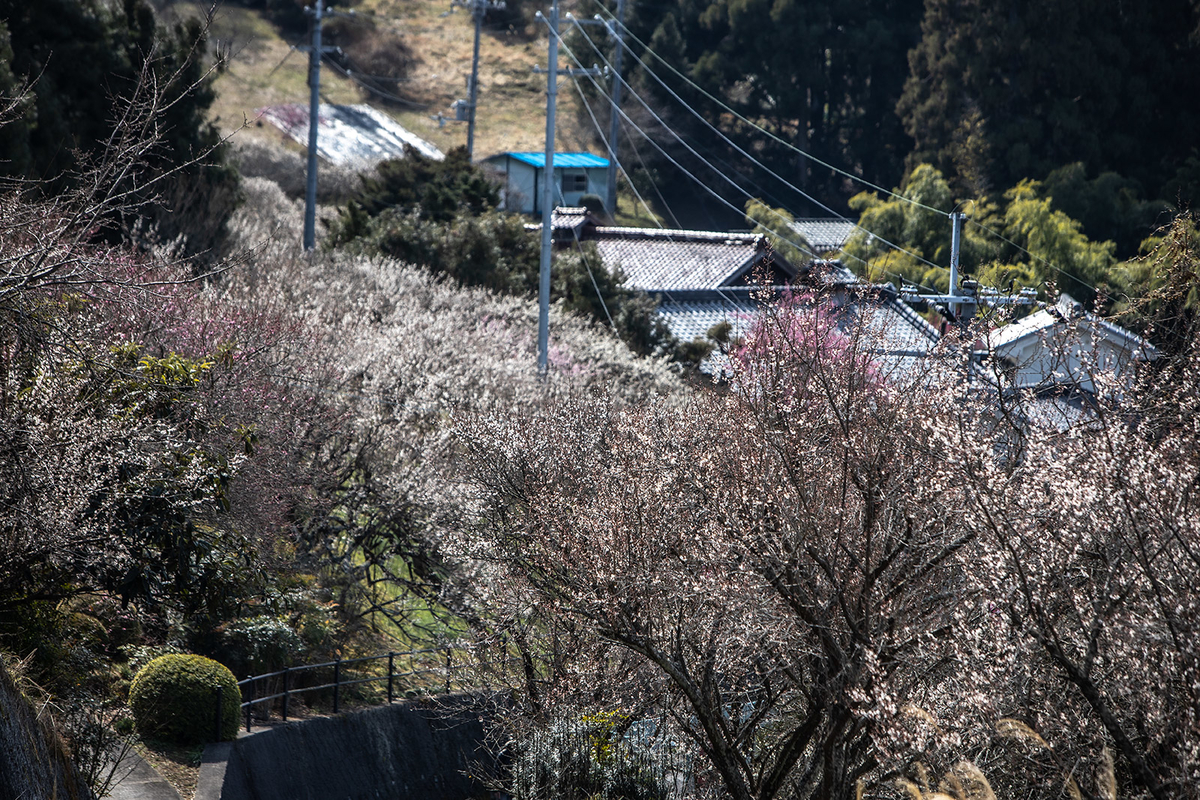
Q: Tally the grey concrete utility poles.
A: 5